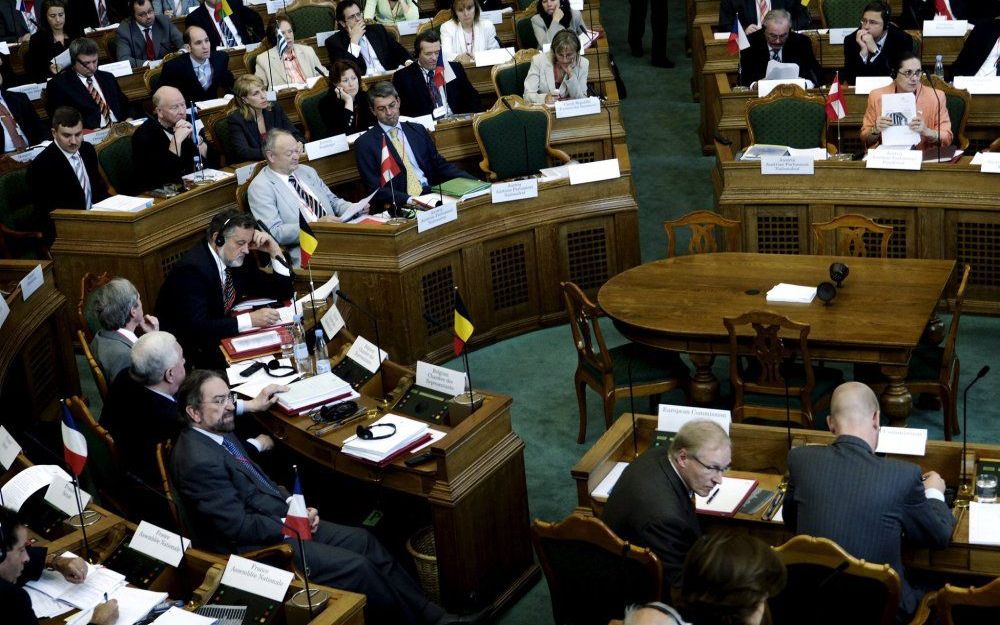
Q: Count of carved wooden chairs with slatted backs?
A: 5